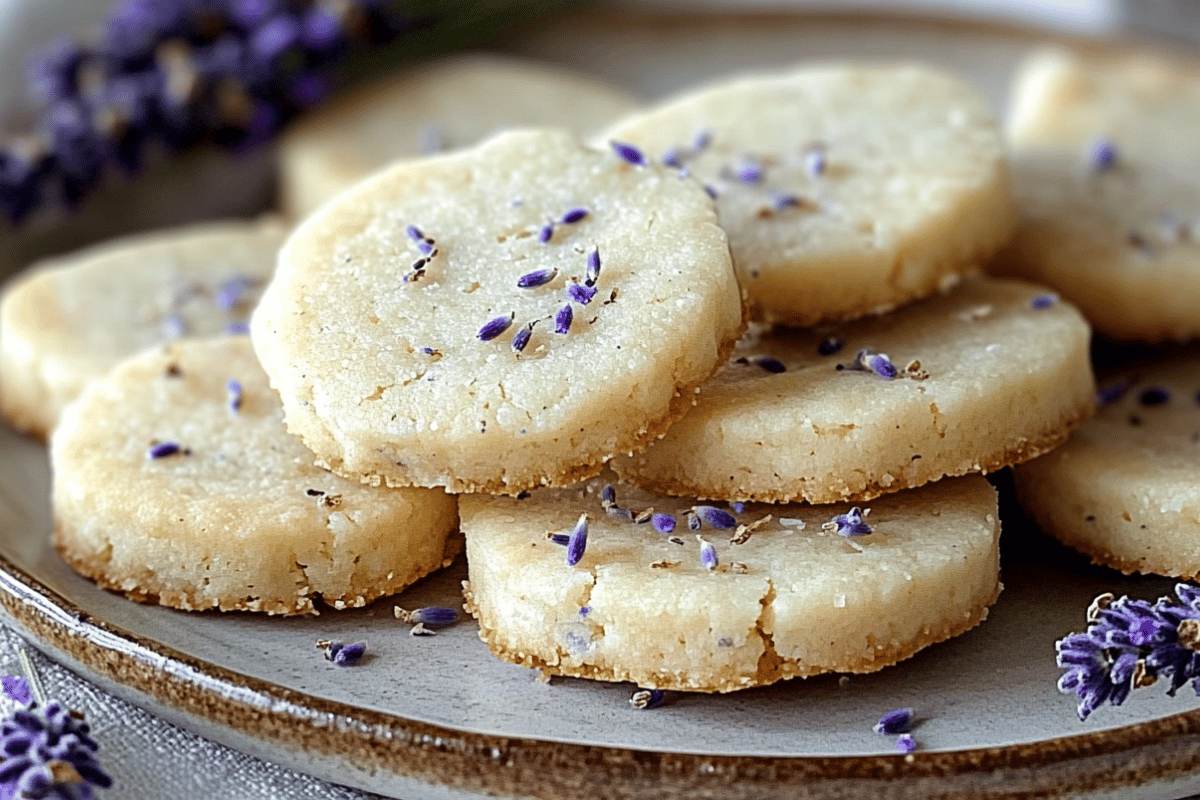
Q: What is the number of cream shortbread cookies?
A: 9